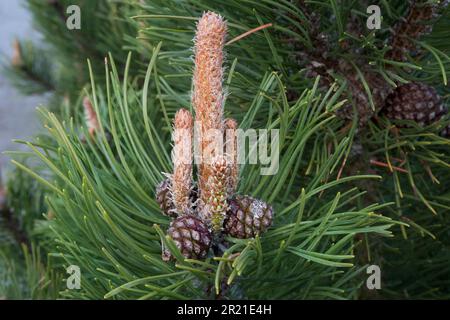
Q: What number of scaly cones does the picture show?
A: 4